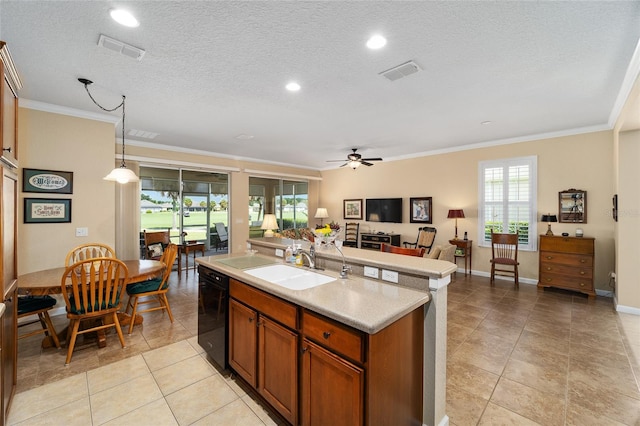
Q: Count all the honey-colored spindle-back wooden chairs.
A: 4